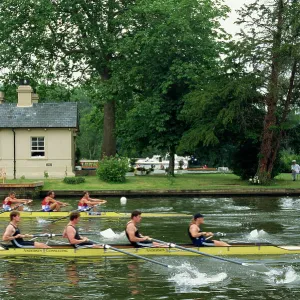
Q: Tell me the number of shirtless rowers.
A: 0